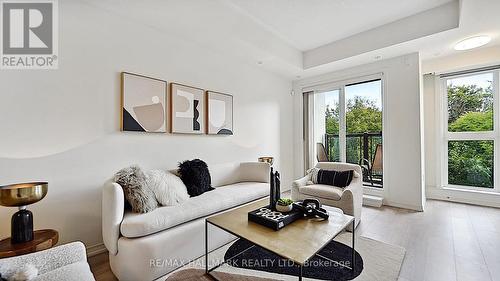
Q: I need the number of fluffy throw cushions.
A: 3